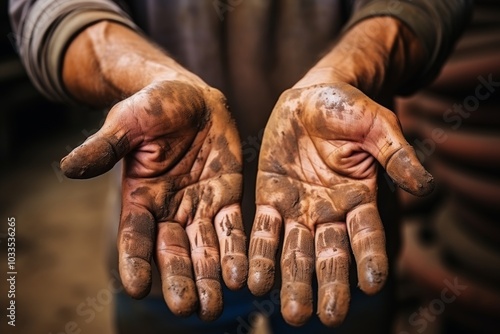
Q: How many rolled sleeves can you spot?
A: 2